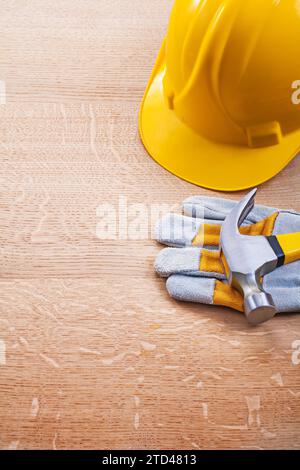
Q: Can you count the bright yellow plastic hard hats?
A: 1